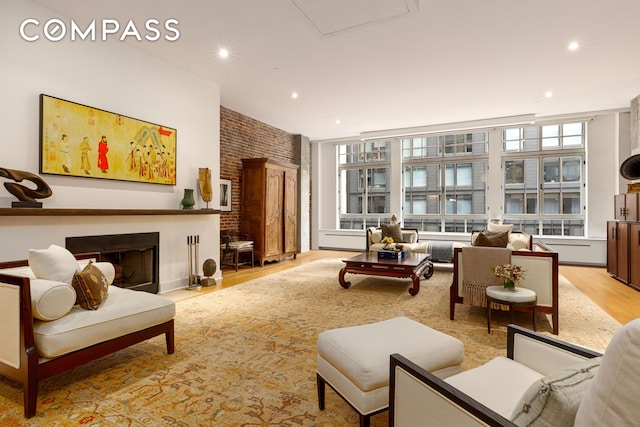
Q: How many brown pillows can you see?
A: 3